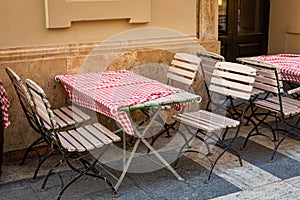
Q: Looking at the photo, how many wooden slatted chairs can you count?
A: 6